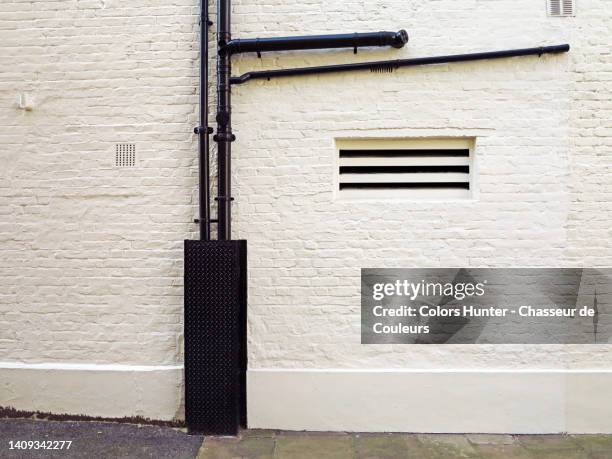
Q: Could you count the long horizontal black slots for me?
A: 3